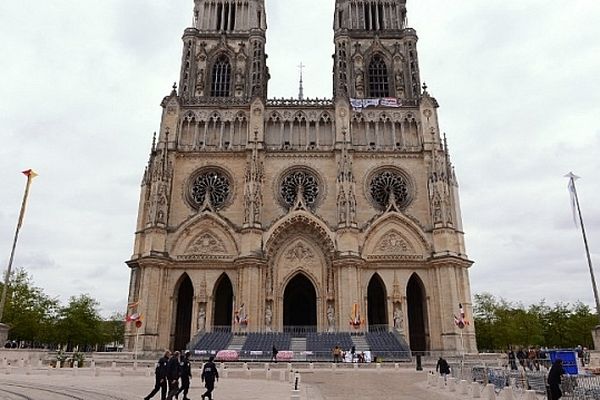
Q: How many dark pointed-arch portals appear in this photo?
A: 5